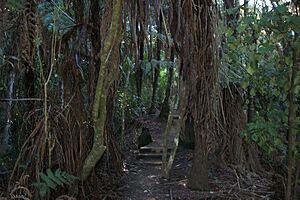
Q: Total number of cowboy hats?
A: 0